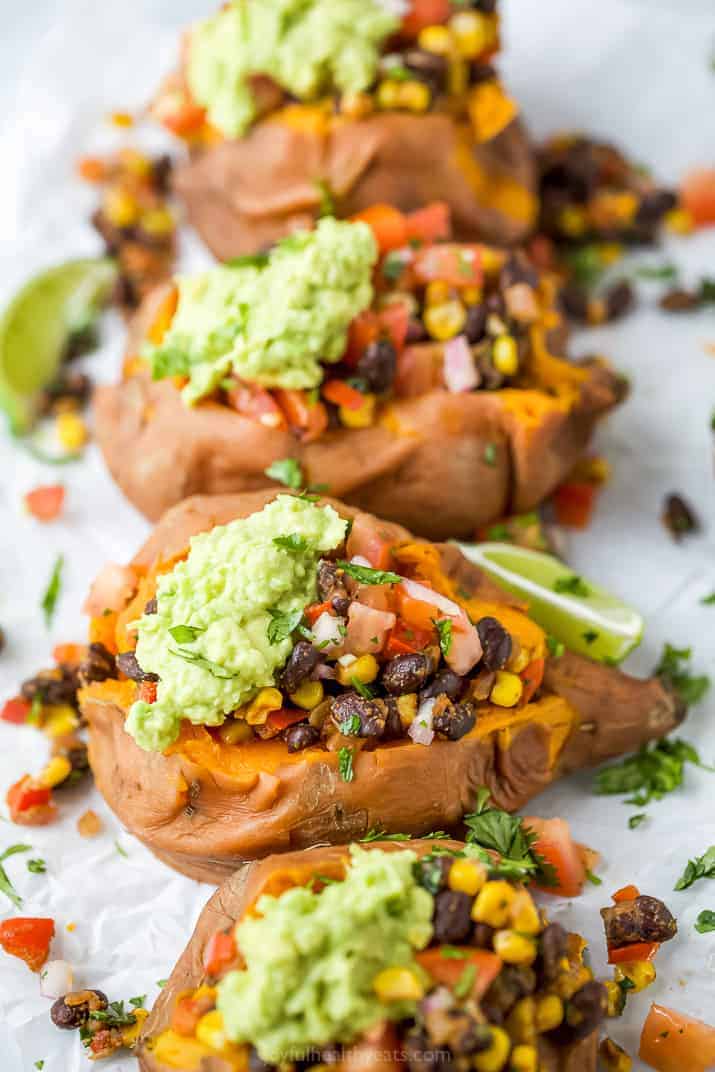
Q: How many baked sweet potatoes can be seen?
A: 4